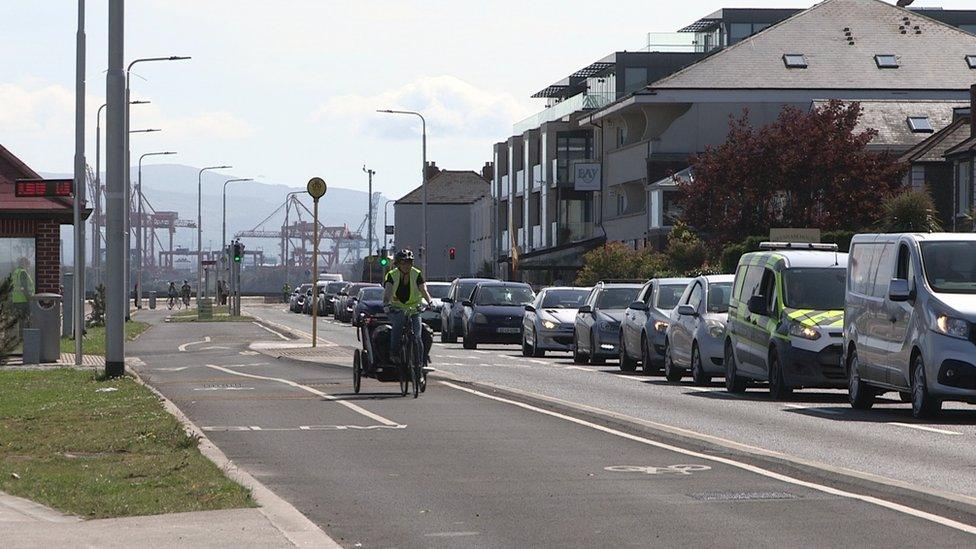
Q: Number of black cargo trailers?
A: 1